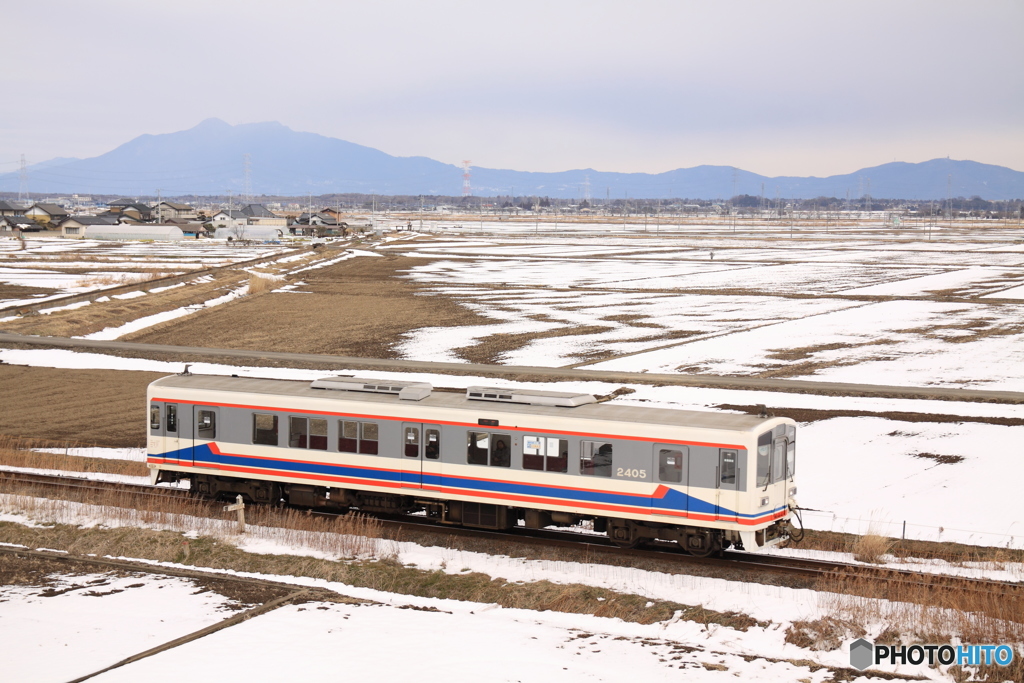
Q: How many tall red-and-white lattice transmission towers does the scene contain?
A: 1